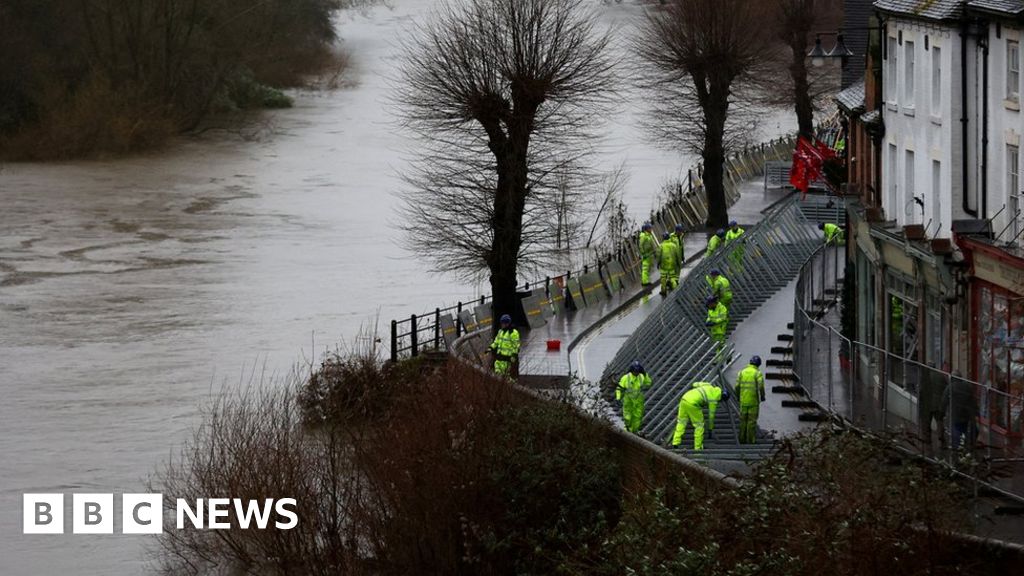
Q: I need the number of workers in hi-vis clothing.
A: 12